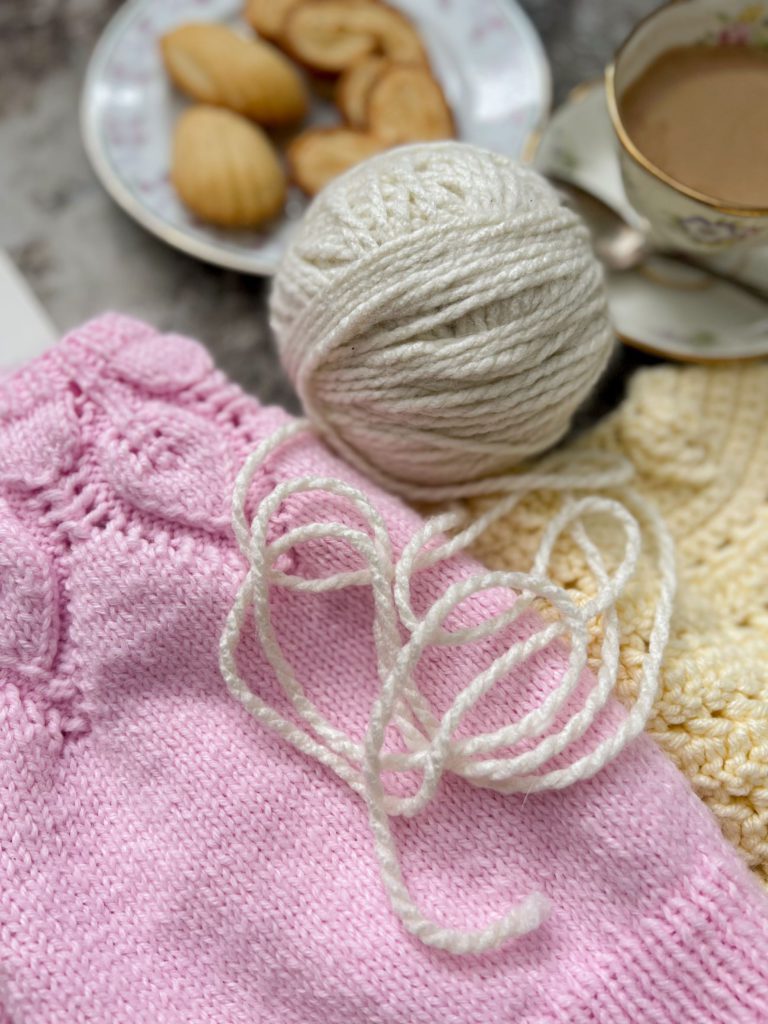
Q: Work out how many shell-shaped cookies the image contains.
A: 2